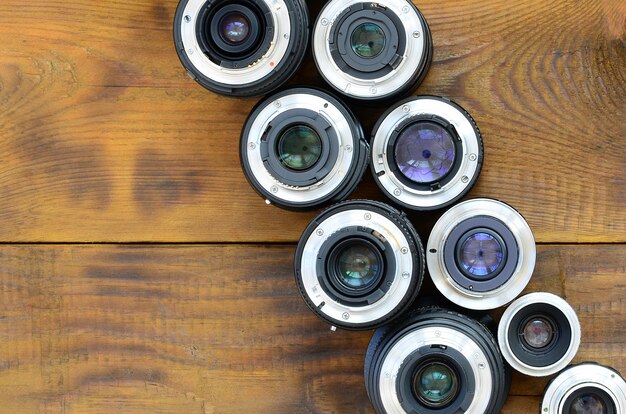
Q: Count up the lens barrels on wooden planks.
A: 9